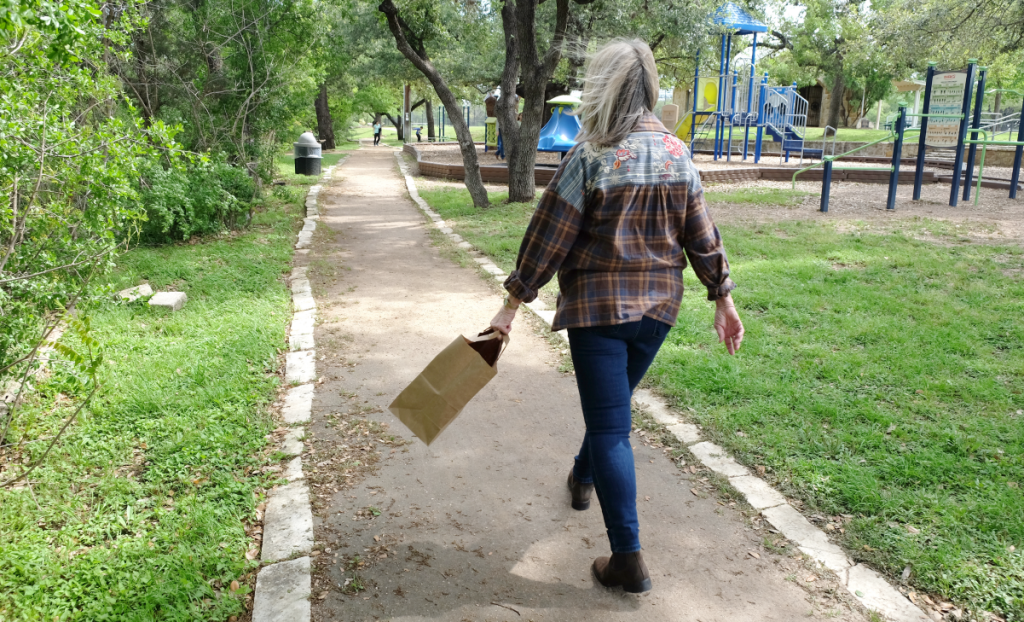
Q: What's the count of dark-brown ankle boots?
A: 2